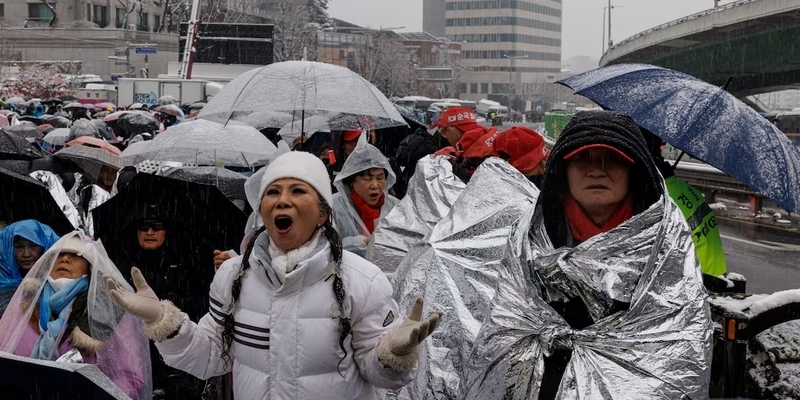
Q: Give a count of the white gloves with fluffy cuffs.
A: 2